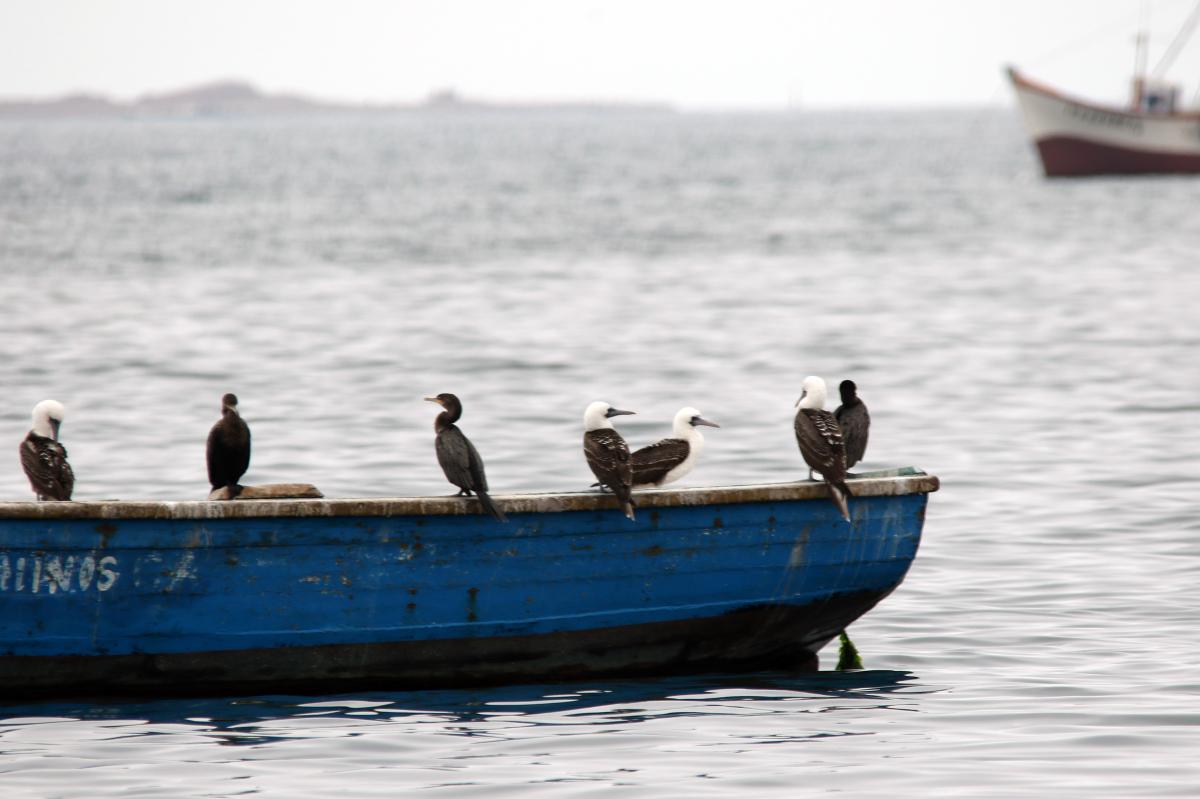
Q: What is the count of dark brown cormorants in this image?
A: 3